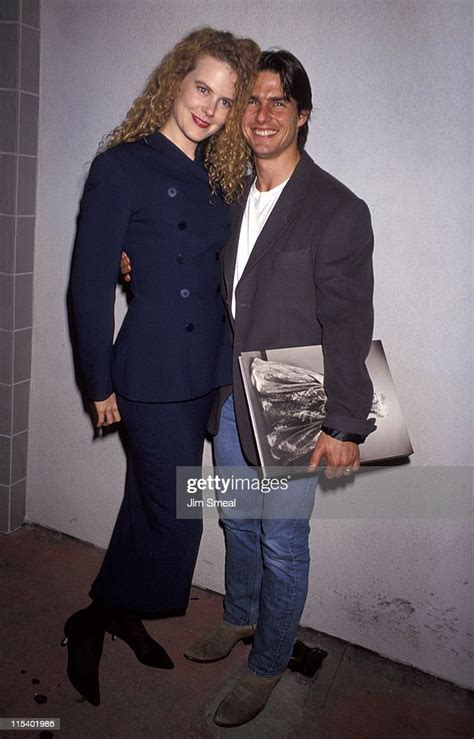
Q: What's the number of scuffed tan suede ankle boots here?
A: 2